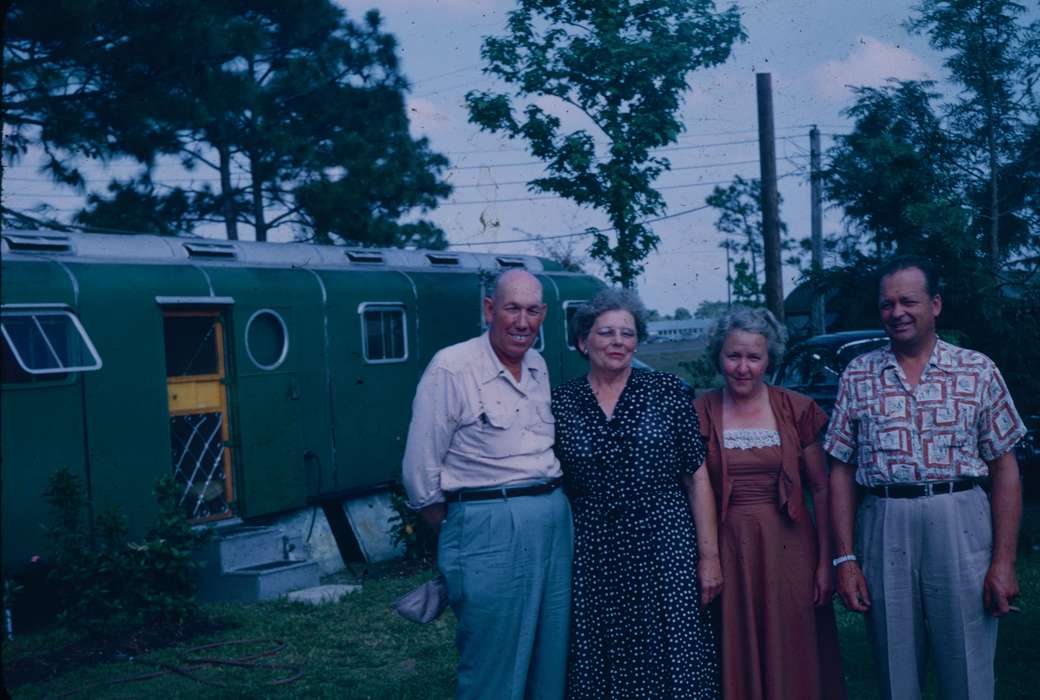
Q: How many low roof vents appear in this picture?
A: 5